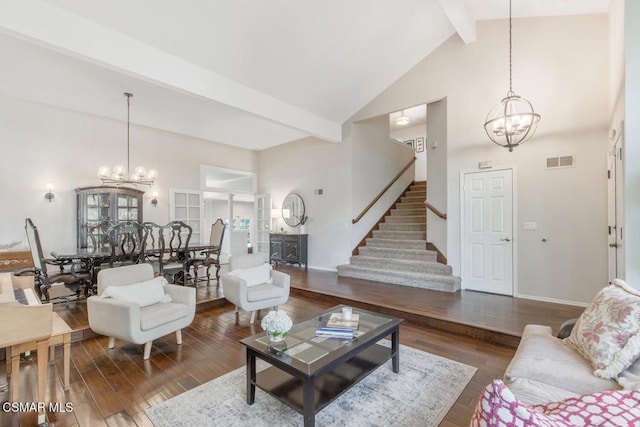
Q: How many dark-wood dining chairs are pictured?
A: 6